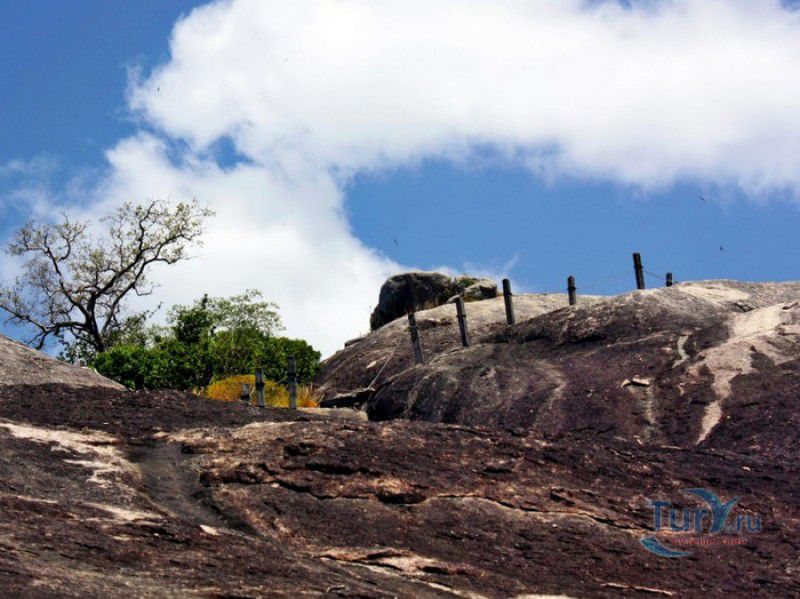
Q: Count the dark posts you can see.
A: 9